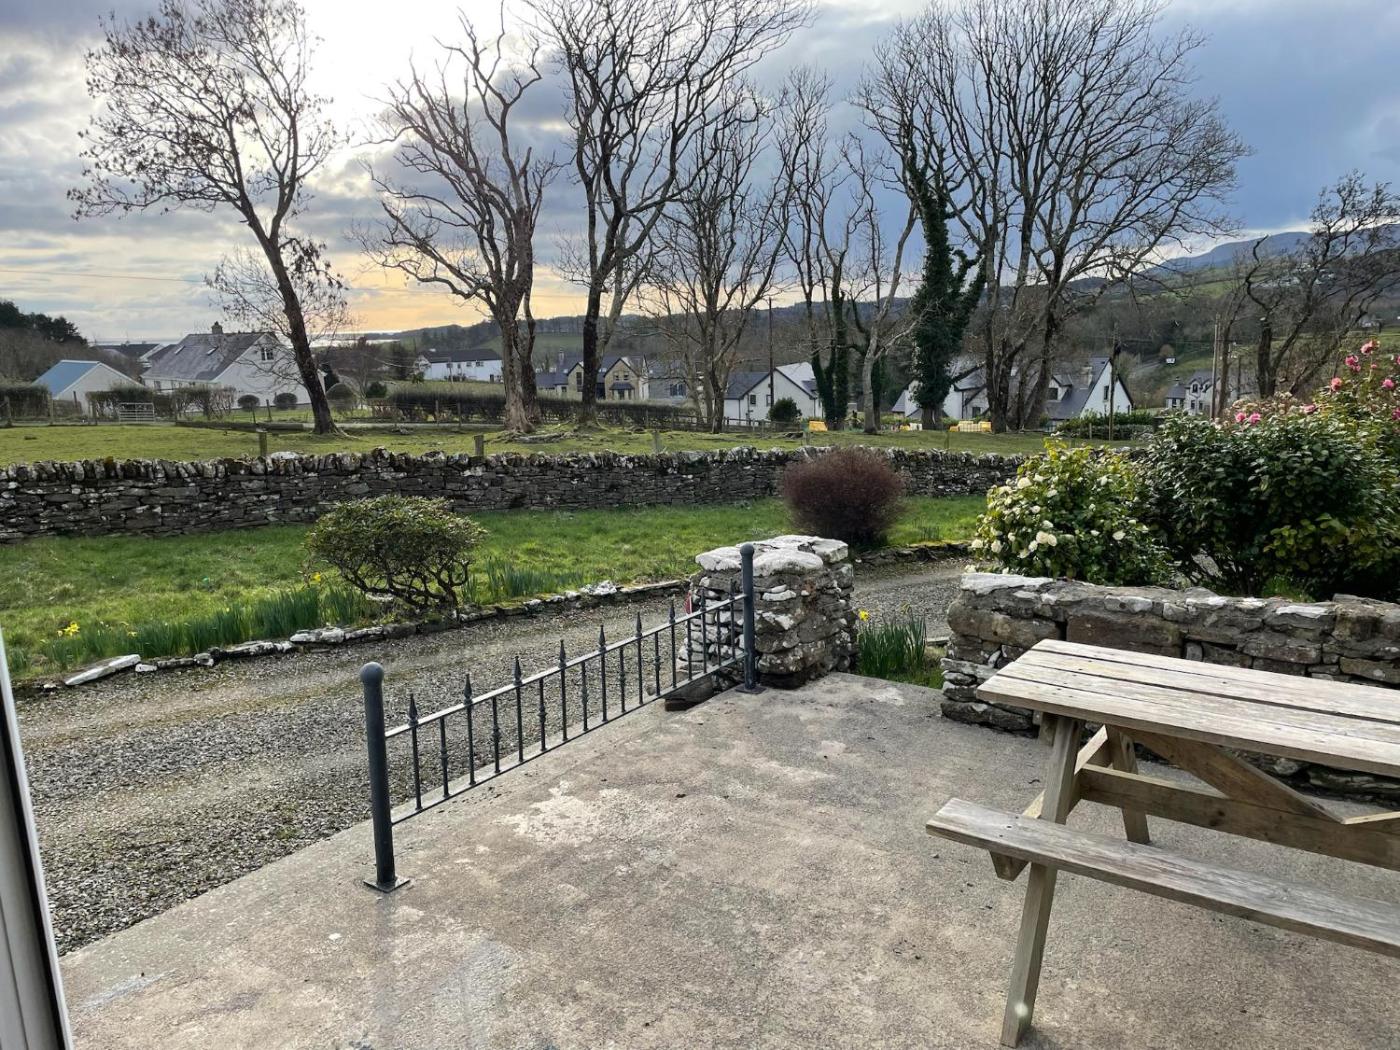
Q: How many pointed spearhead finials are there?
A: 9